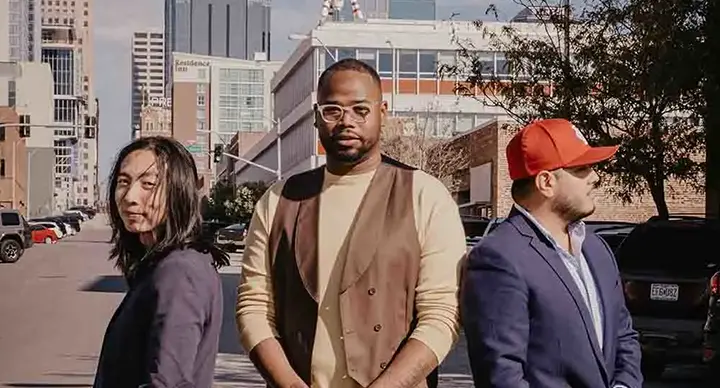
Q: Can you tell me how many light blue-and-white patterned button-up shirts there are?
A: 1